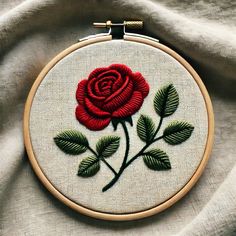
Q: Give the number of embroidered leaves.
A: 7